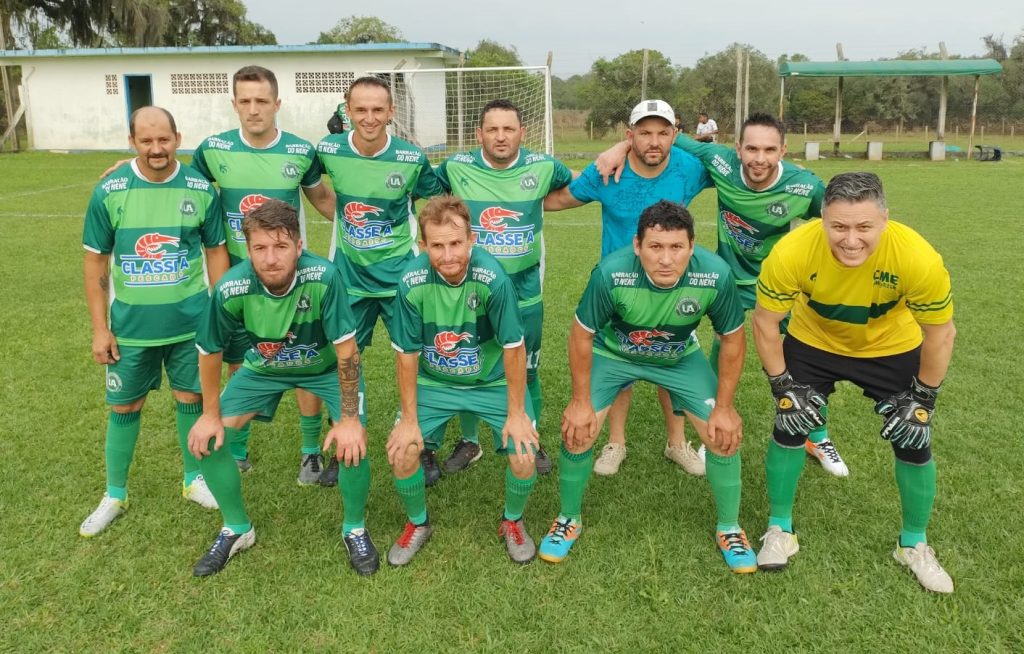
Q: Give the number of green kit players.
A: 8